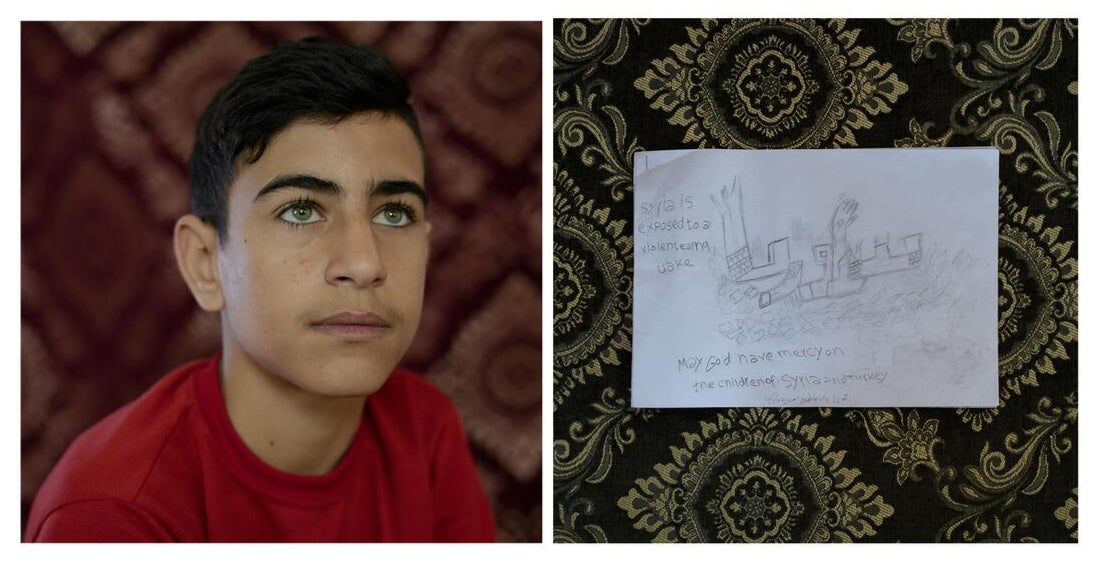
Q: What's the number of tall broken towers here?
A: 1